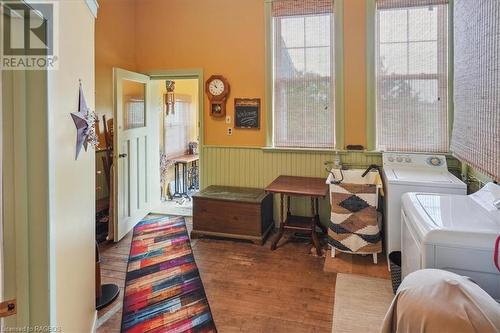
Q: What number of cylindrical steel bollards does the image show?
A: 0